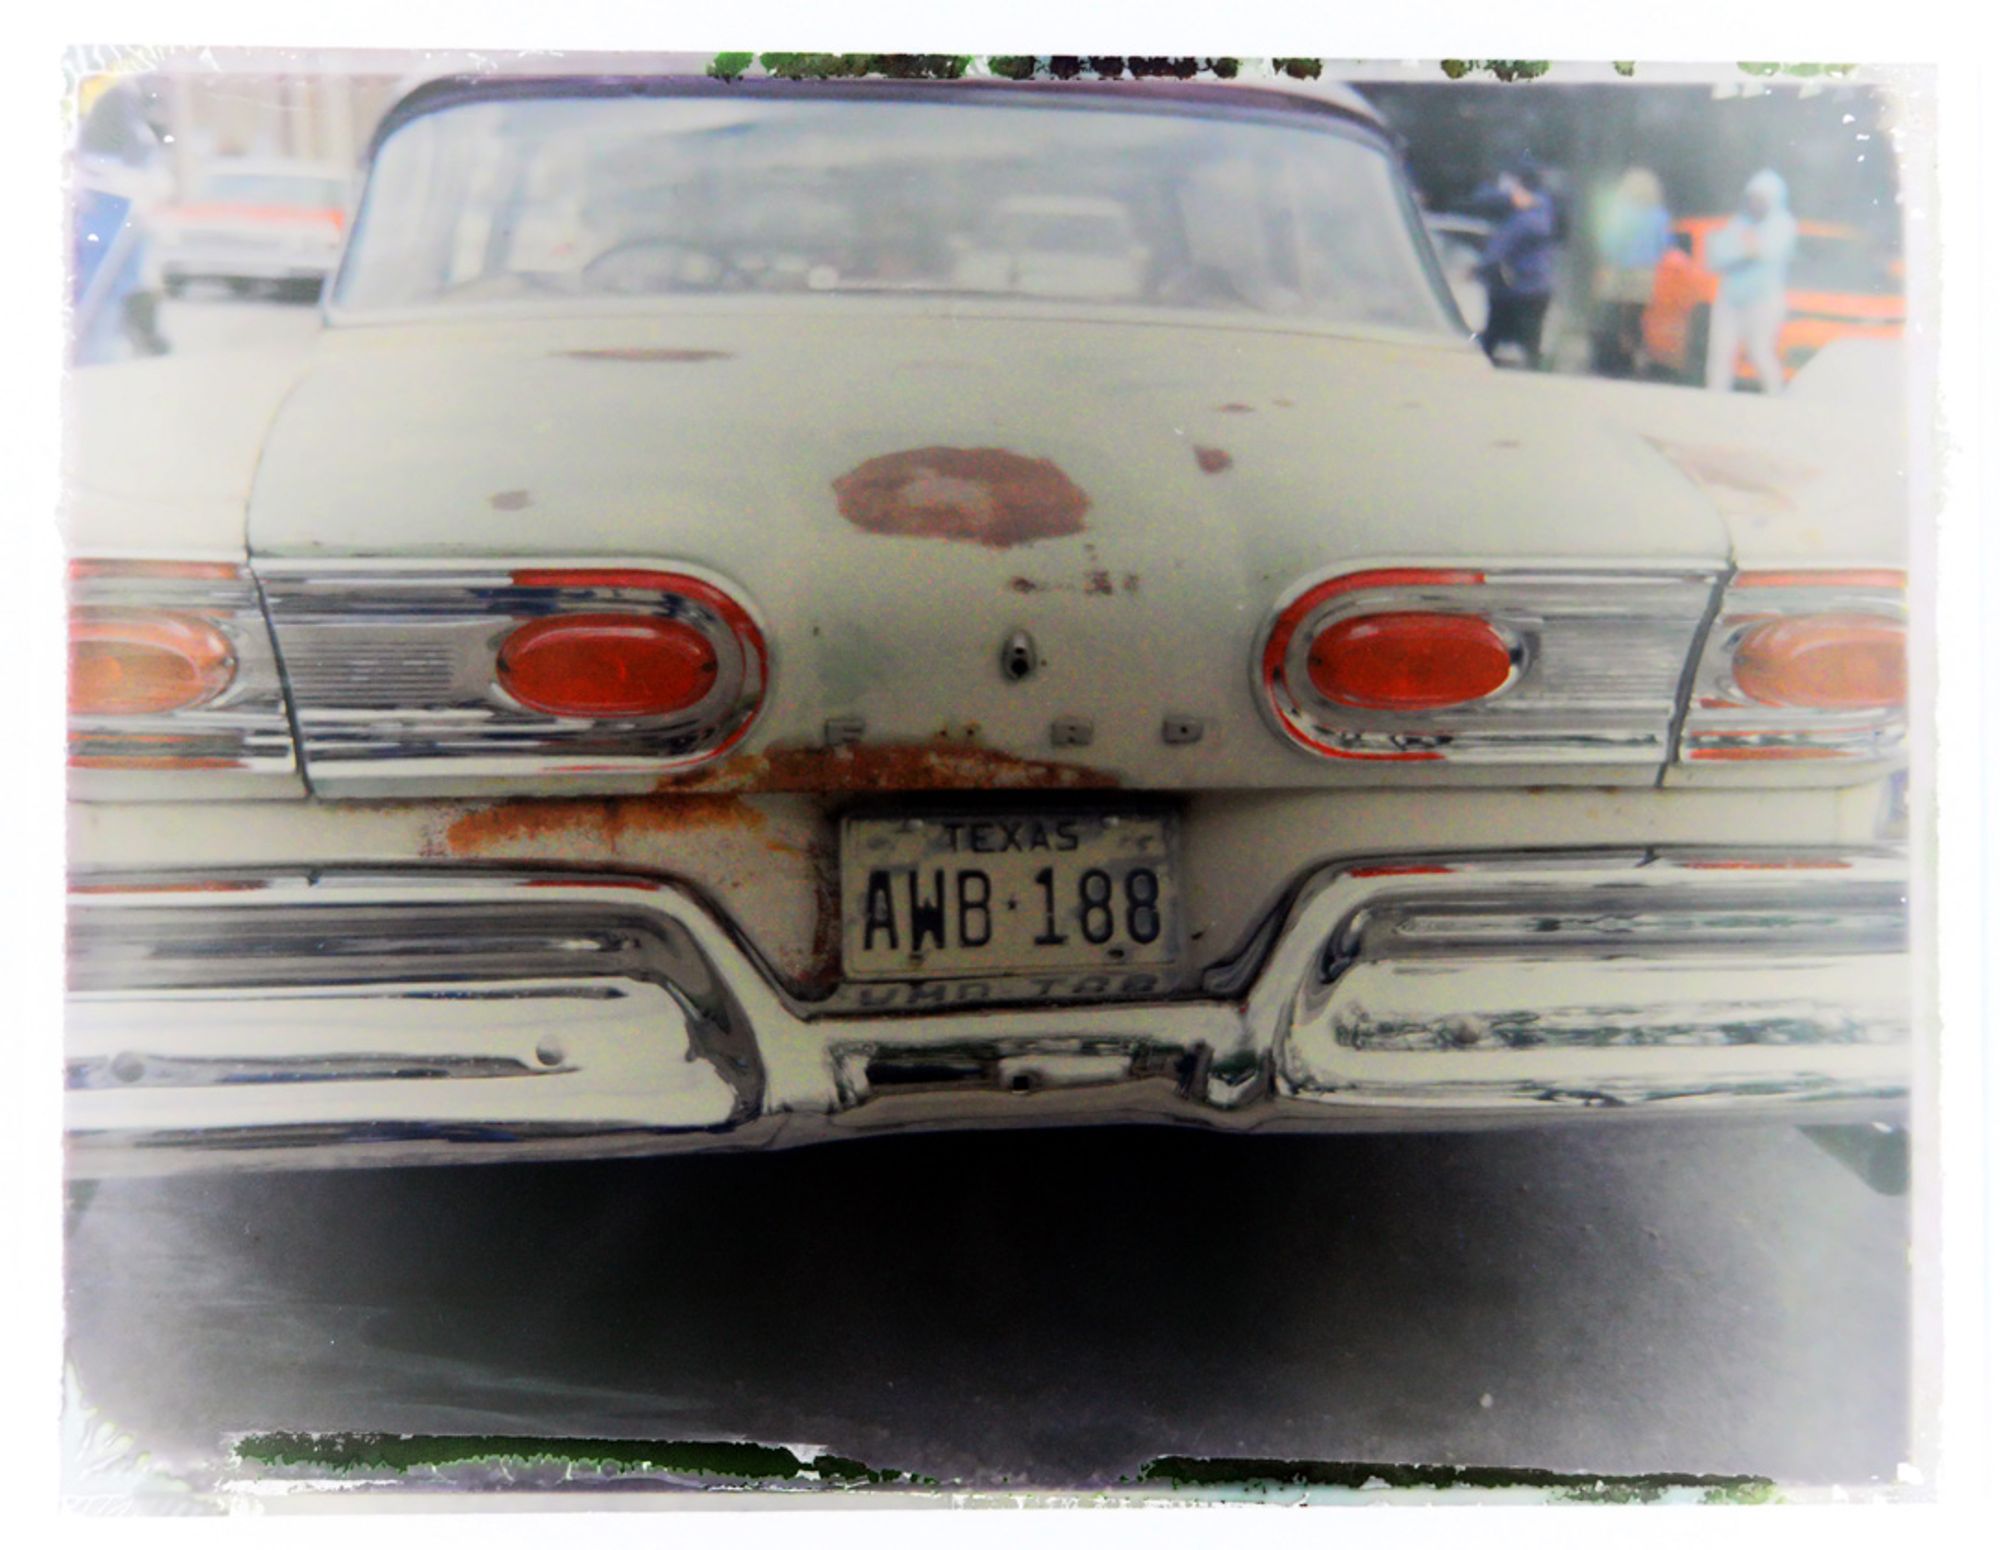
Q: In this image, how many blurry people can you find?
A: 3